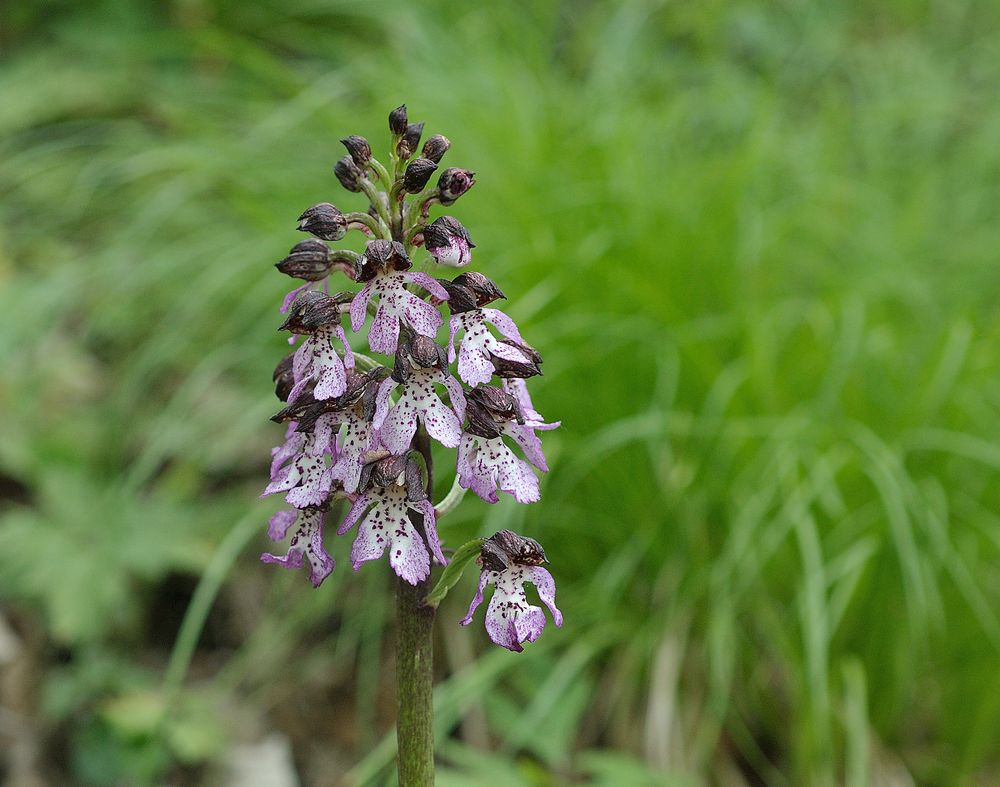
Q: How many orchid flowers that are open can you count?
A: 11